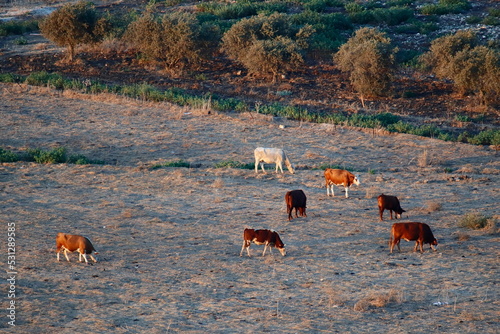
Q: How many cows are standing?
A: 7